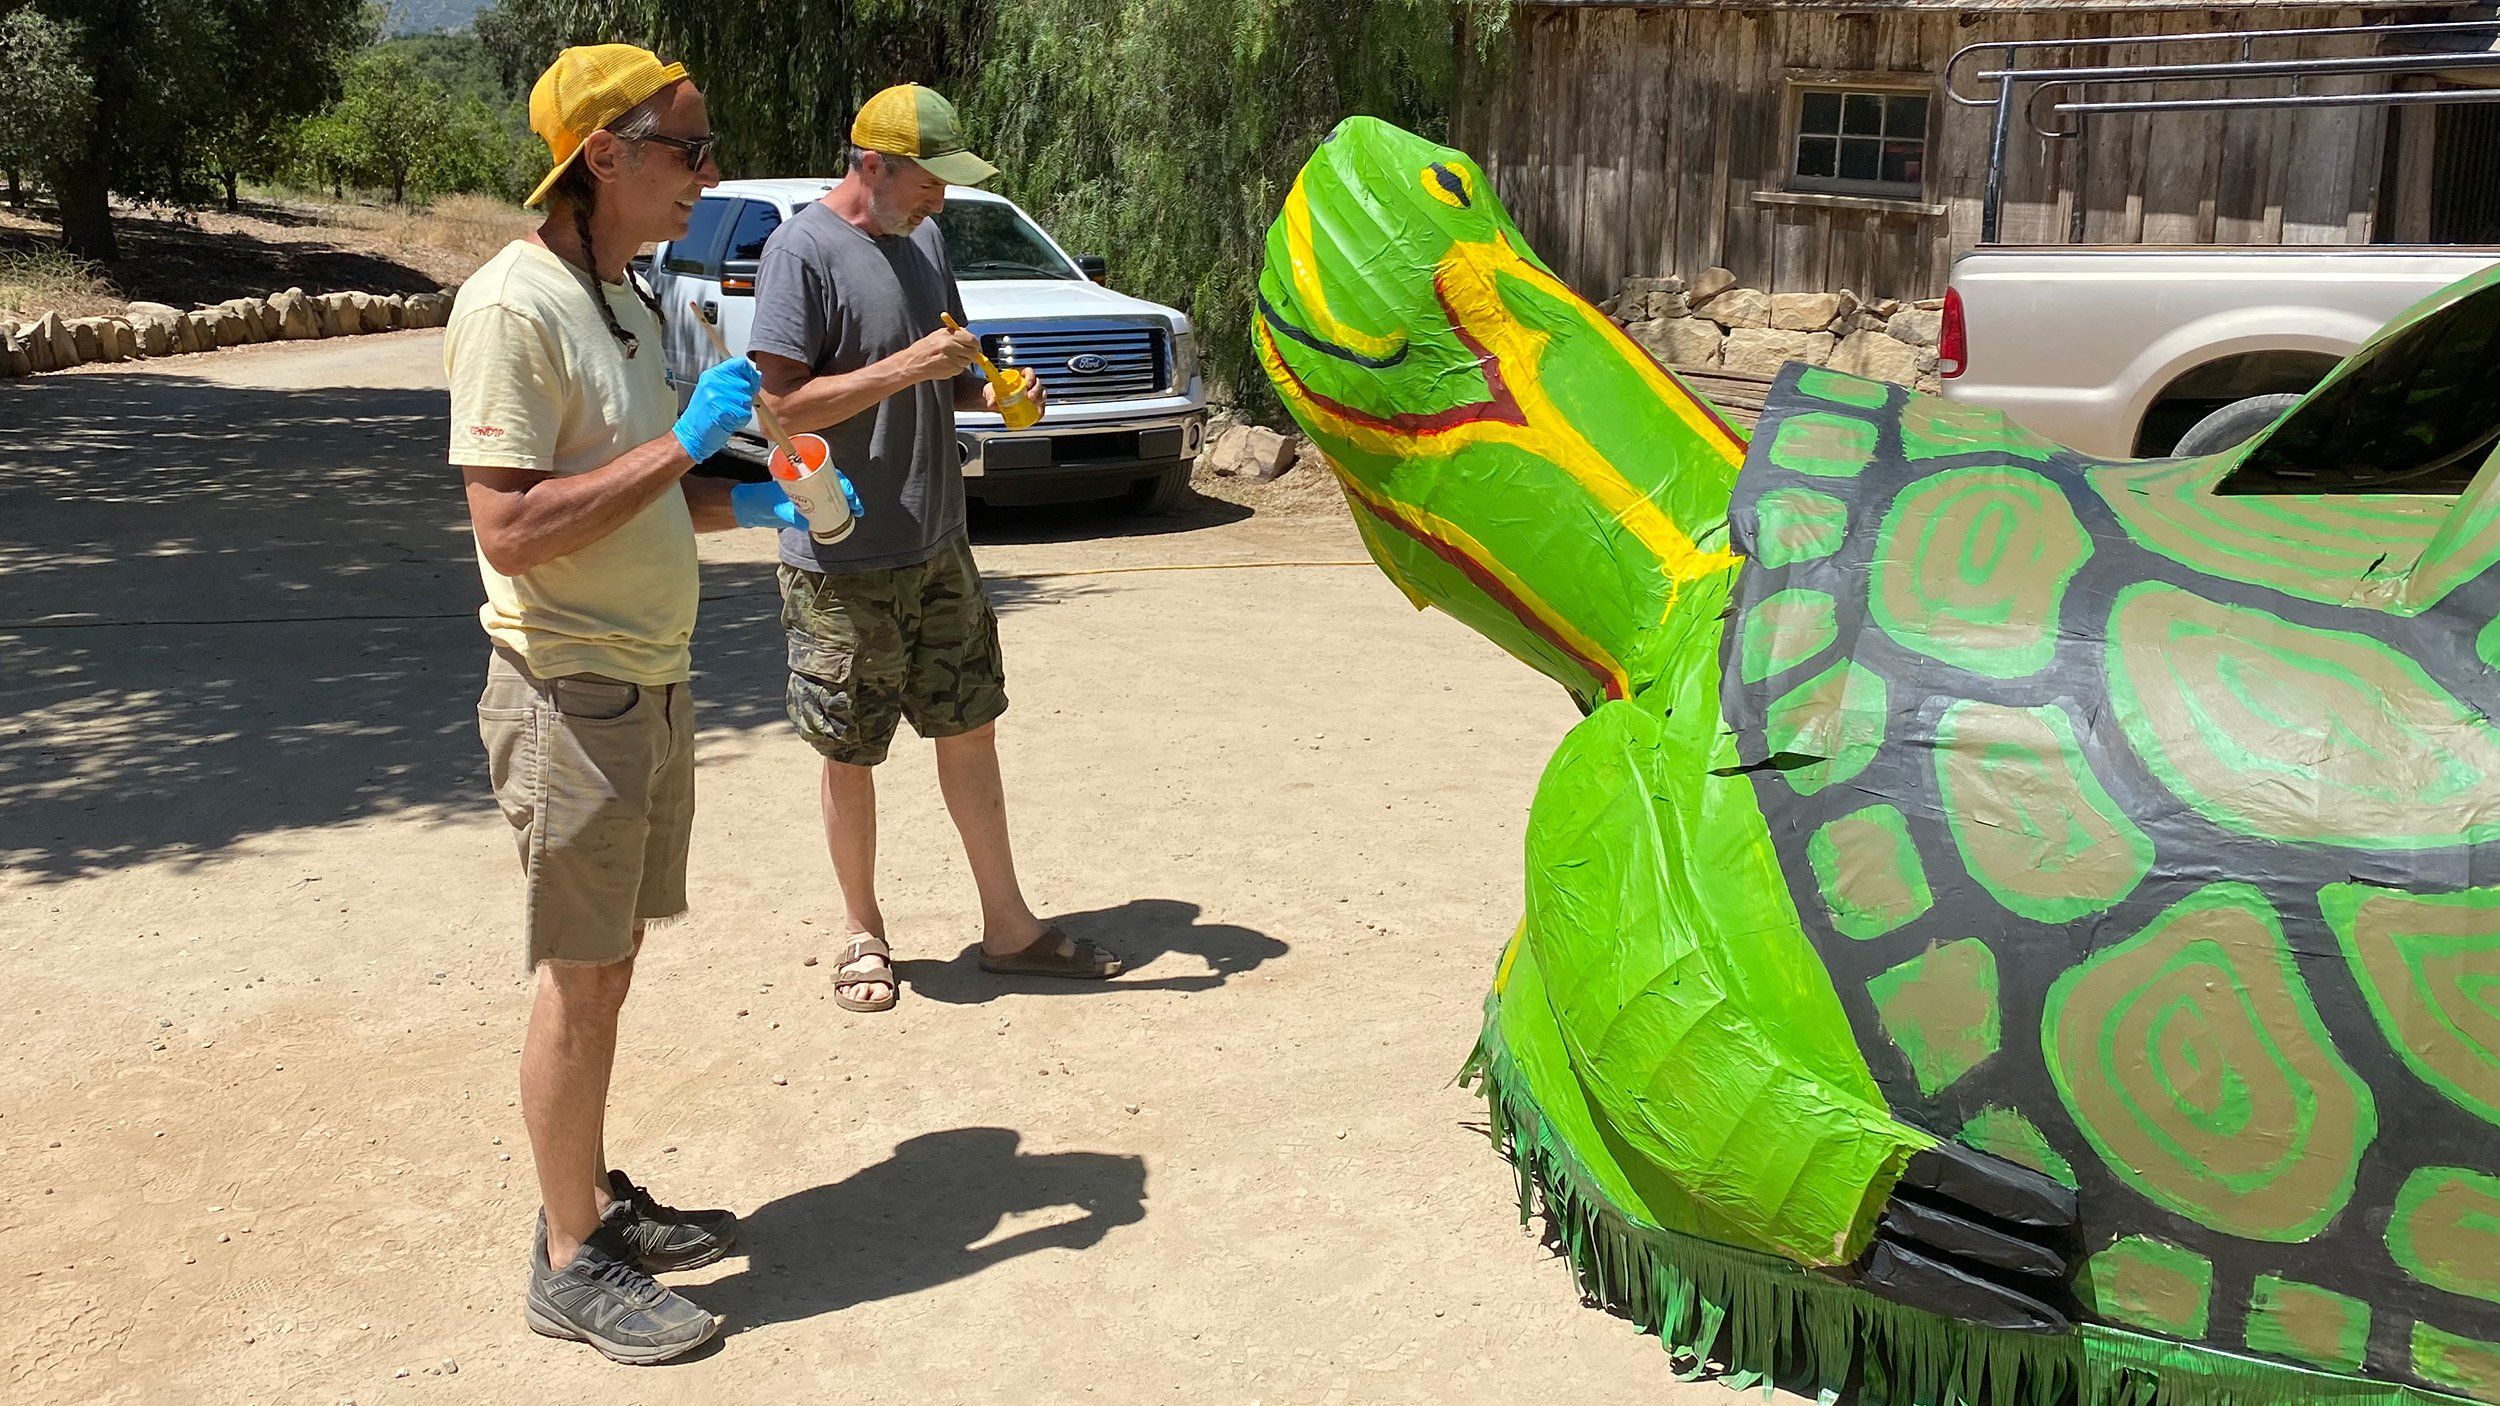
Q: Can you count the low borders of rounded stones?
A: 1